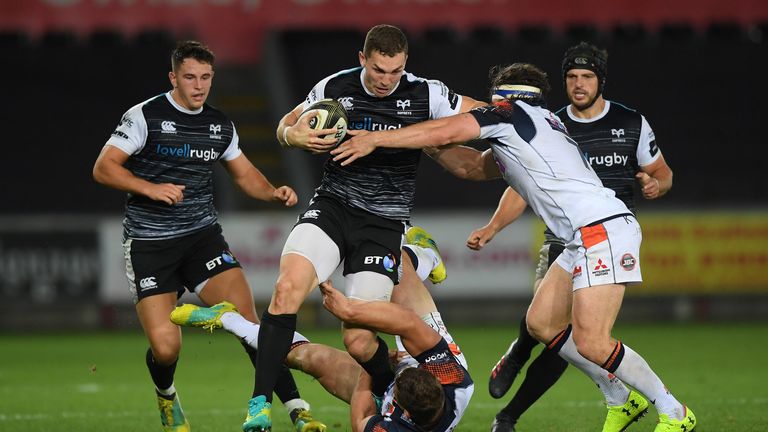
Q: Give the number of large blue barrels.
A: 0